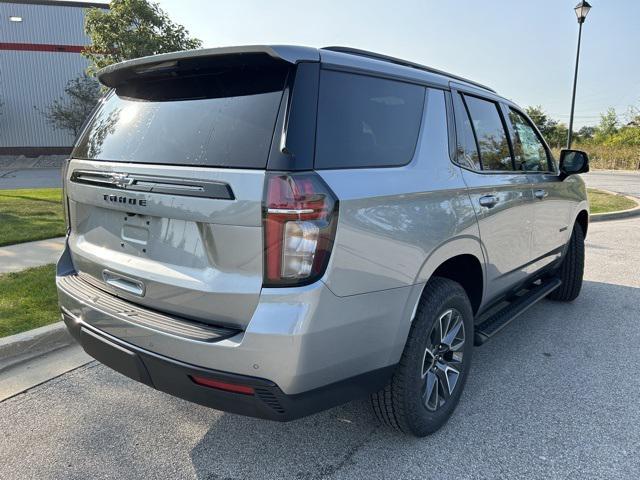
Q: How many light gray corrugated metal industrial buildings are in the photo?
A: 1